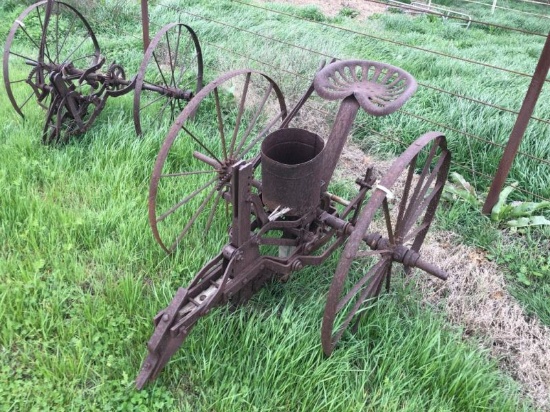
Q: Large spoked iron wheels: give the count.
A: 4